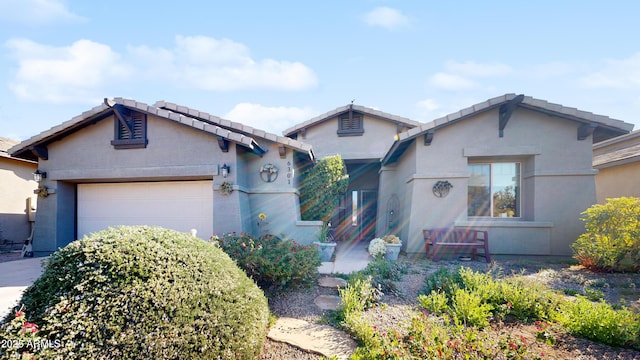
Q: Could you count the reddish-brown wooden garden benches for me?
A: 1